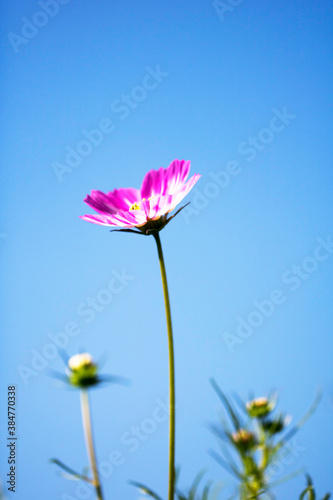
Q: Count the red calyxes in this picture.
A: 0